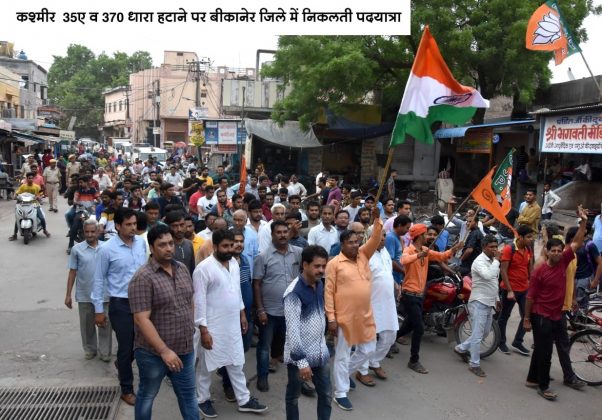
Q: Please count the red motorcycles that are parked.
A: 1